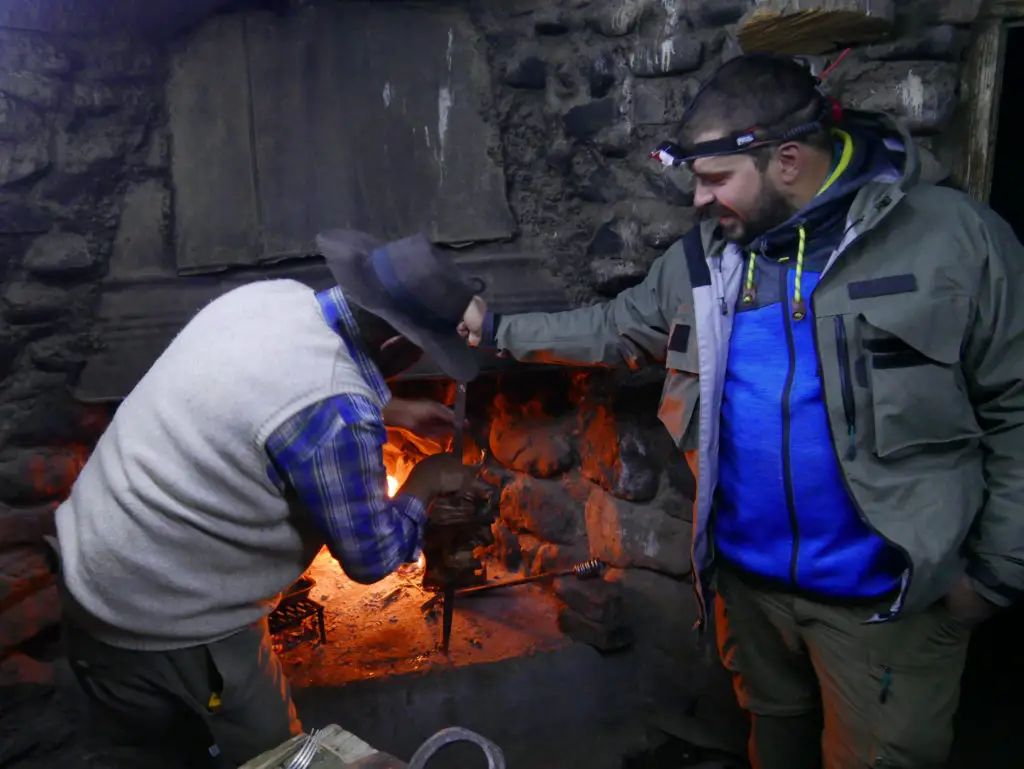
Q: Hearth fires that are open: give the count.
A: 1